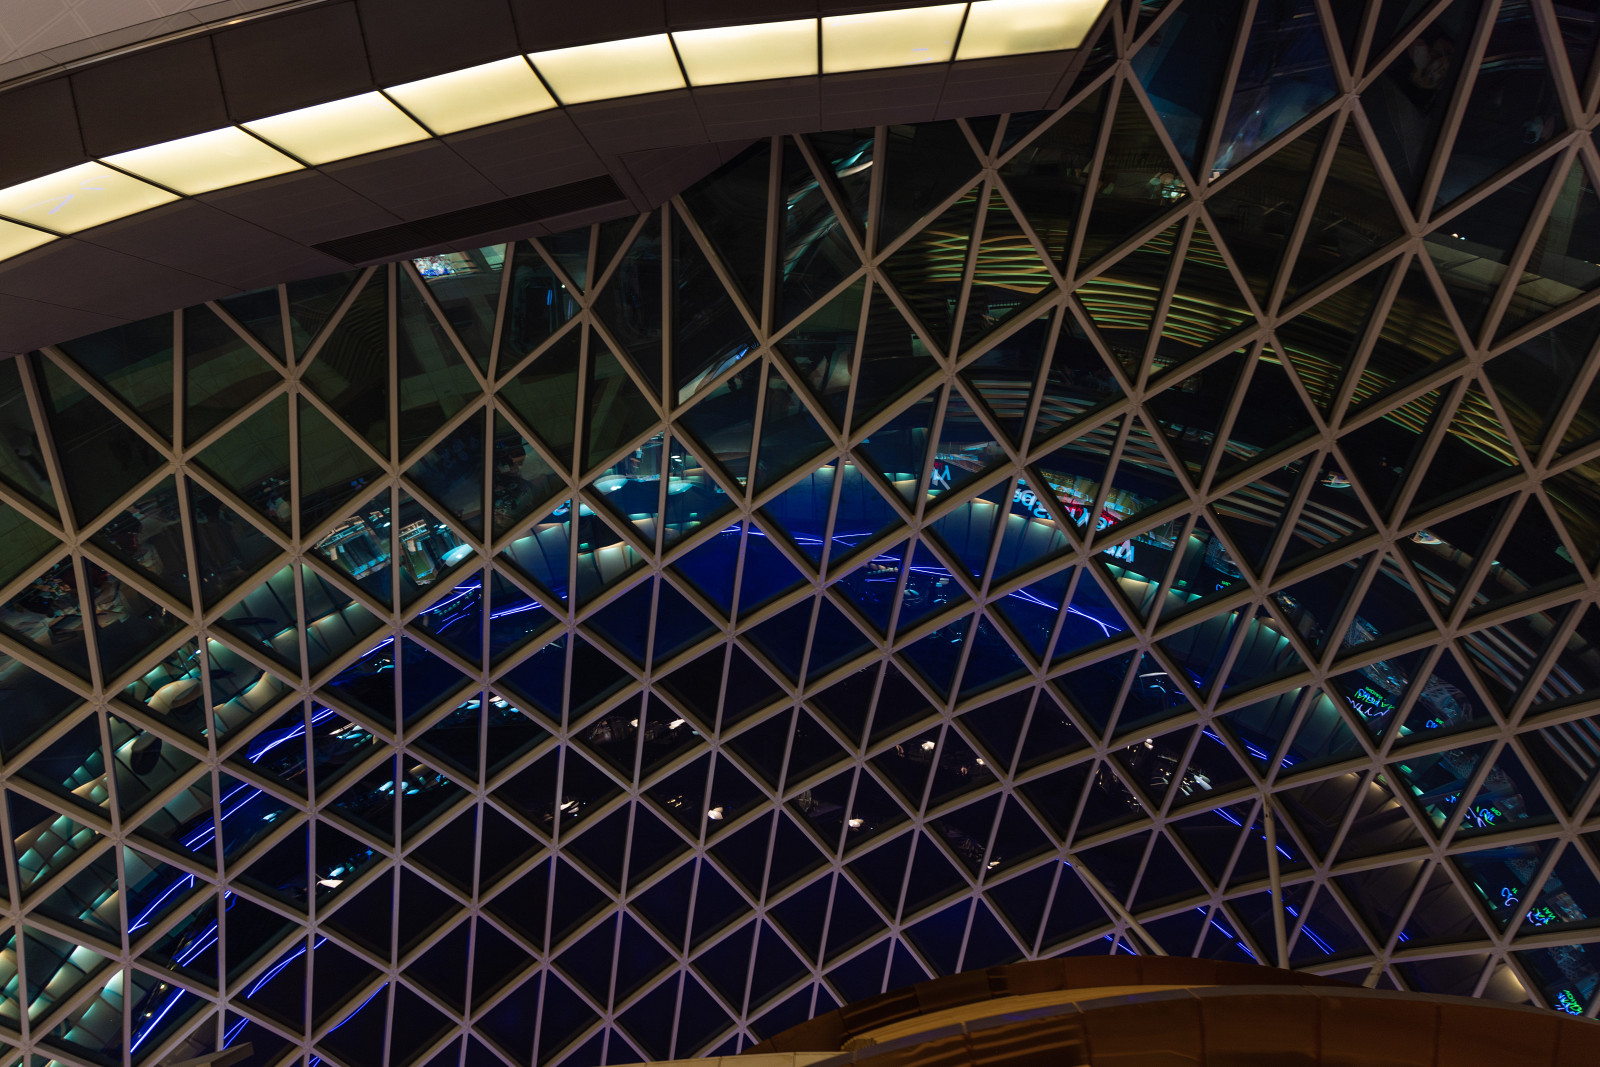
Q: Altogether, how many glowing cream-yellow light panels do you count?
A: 9